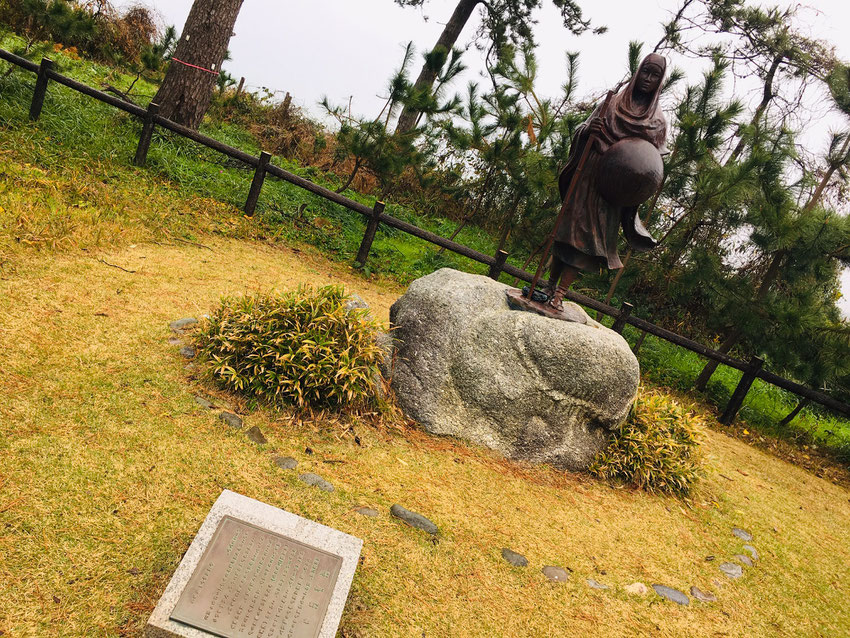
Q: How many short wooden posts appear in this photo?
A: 7